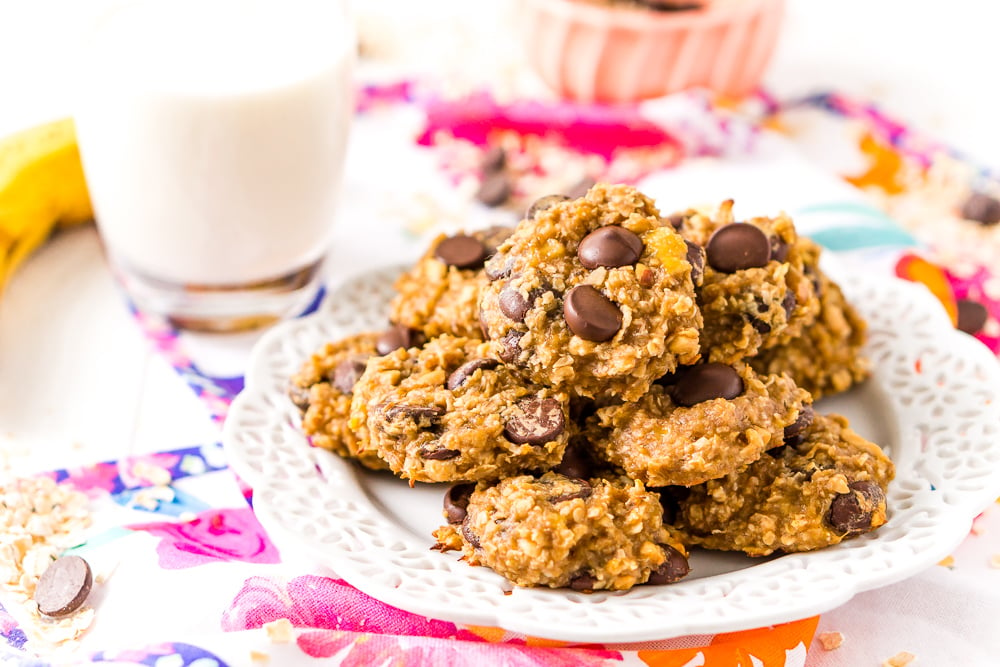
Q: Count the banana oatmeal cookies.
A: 9